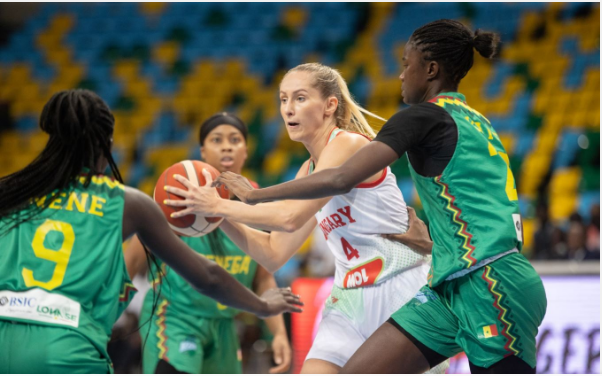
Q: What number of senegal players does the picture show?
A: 3